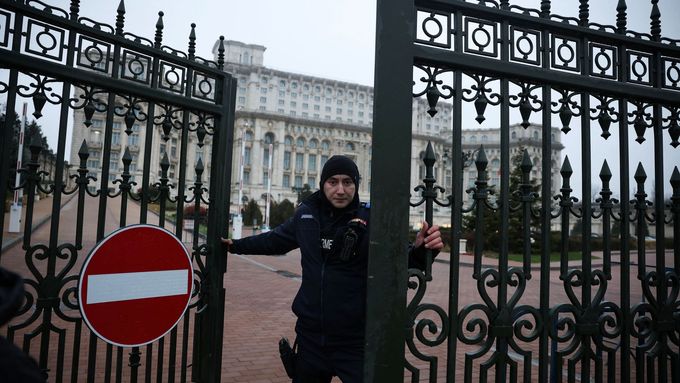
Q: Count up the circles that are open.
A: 12